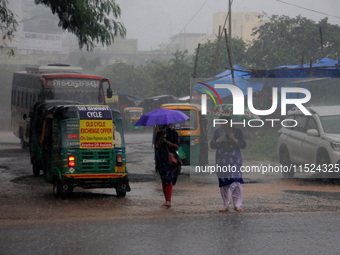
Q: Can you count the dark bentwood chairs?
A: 0